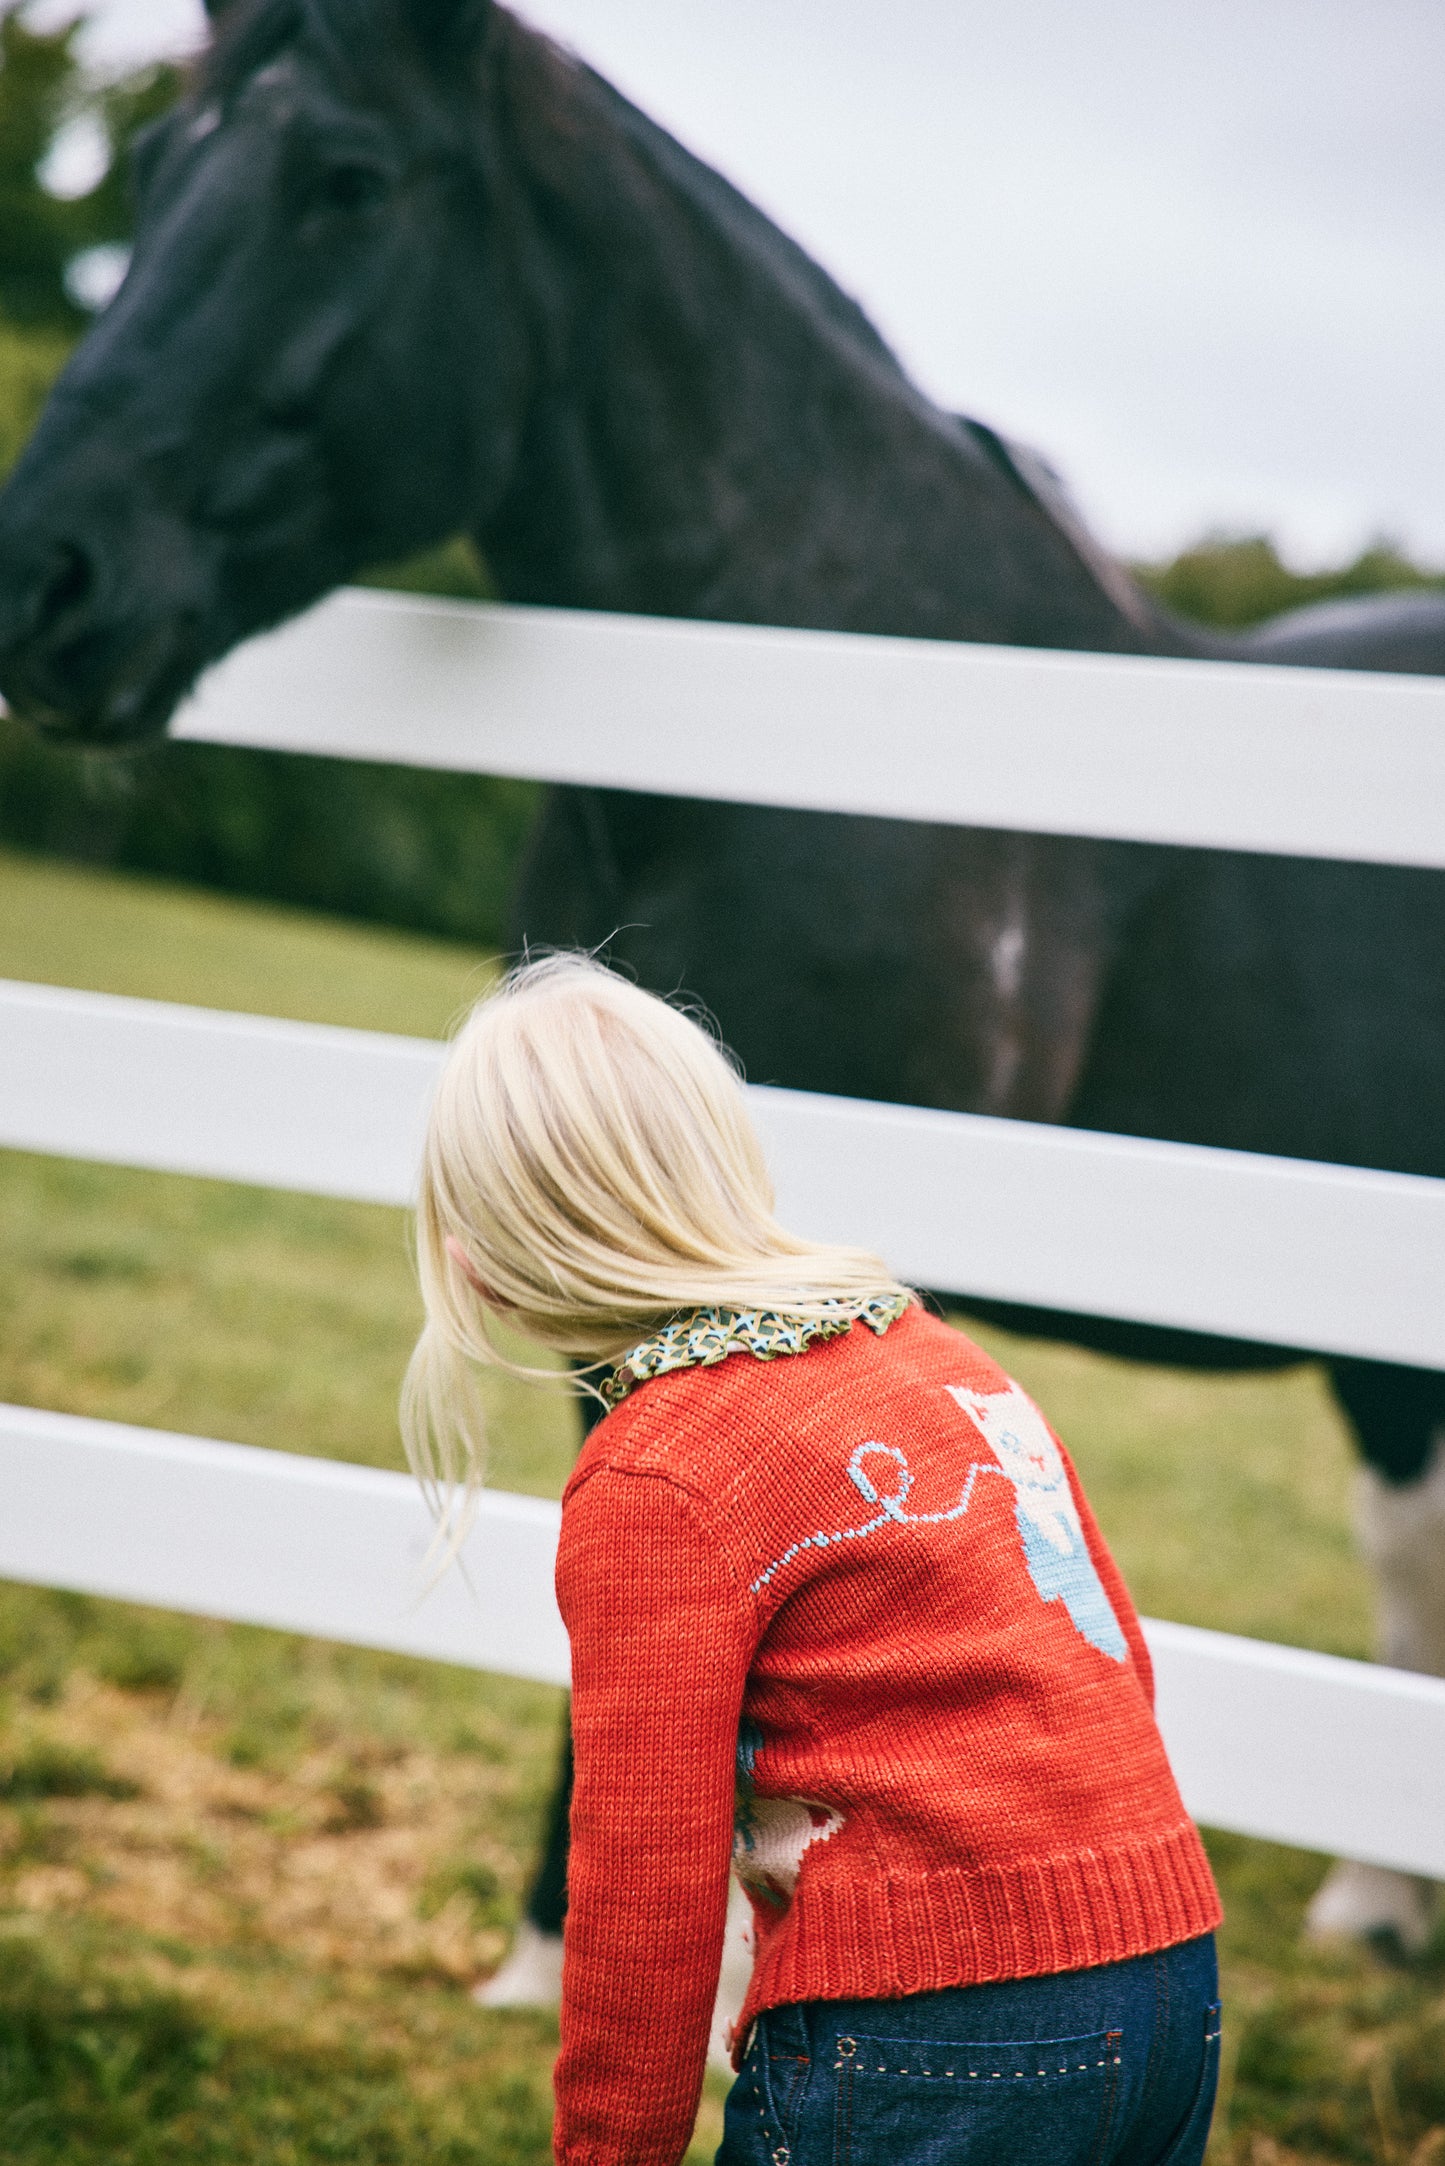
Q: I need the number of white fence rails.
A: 3